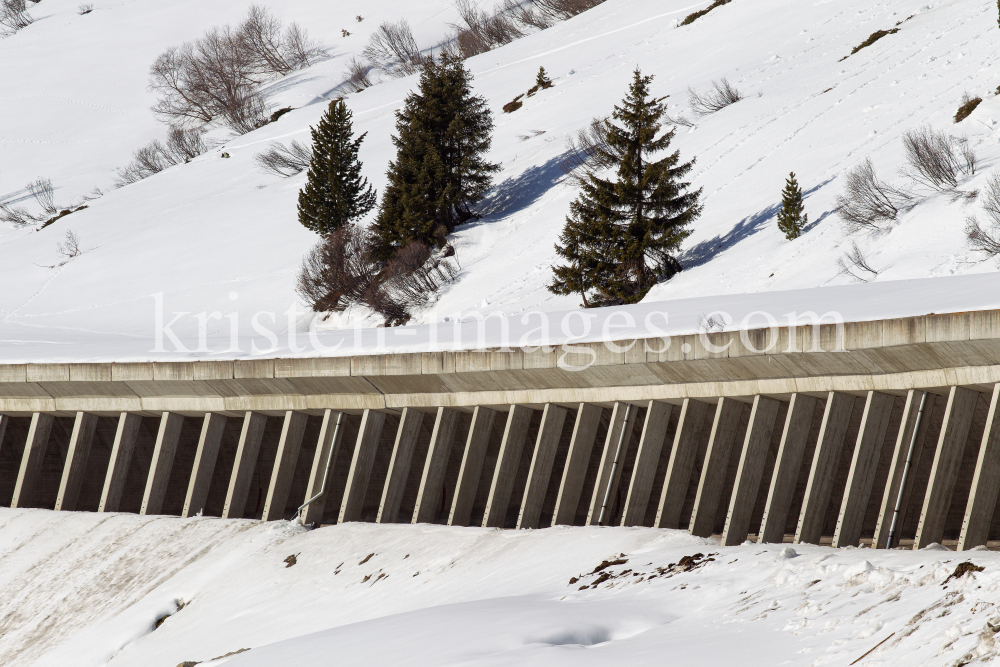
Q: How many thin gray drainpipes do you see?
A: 3